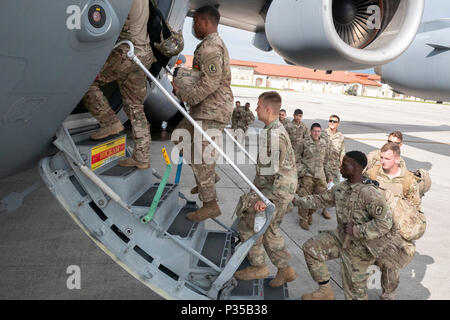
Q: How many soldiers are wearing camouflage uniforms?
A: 12